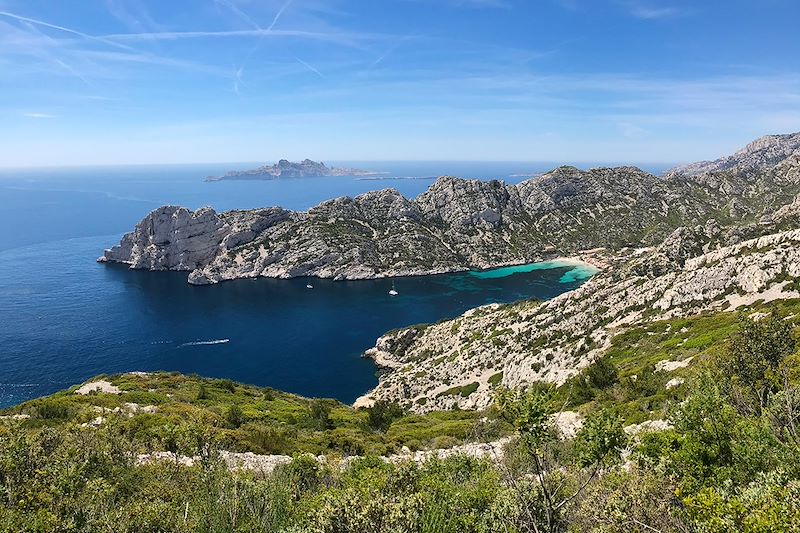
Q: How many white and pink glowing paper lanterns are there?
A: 0